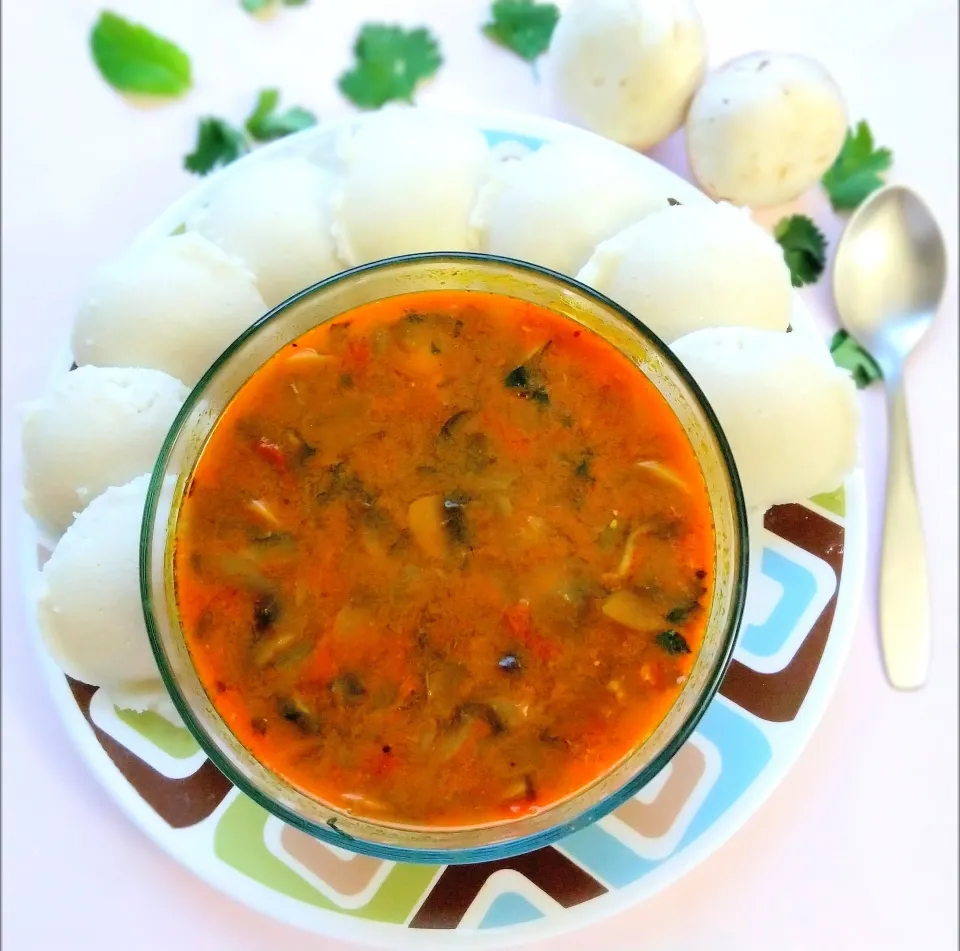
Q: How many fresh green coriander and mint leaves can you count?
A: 9